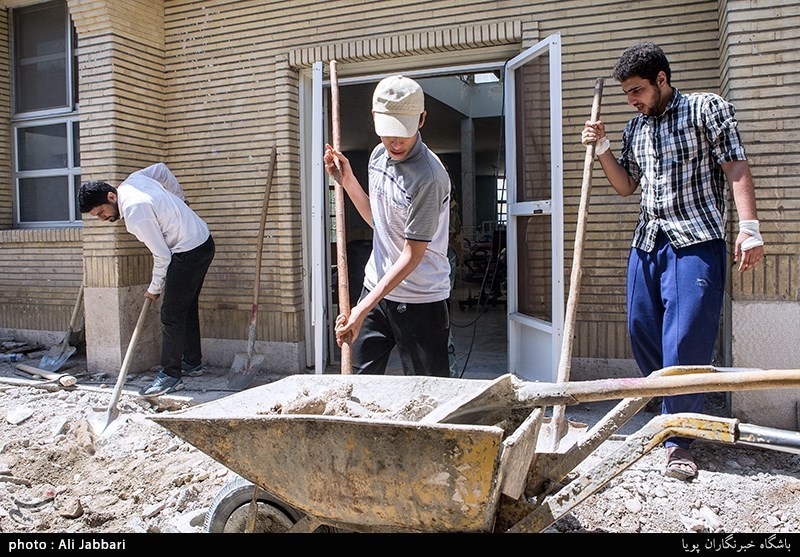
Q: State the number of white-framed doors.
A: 2